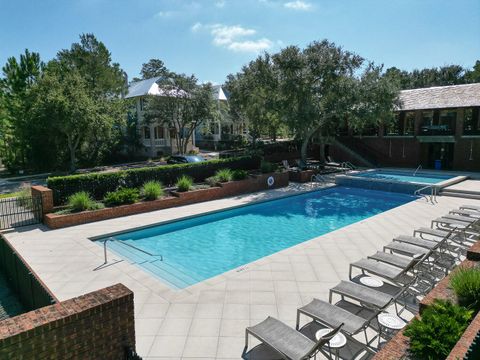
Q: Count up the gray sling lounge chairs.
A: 12